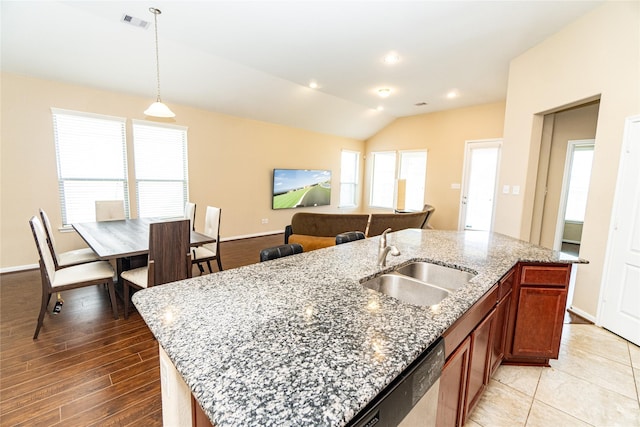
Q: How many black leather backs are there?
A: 2